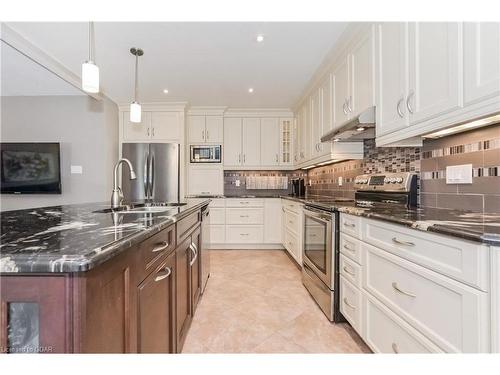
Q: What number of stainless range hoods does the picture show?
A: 1